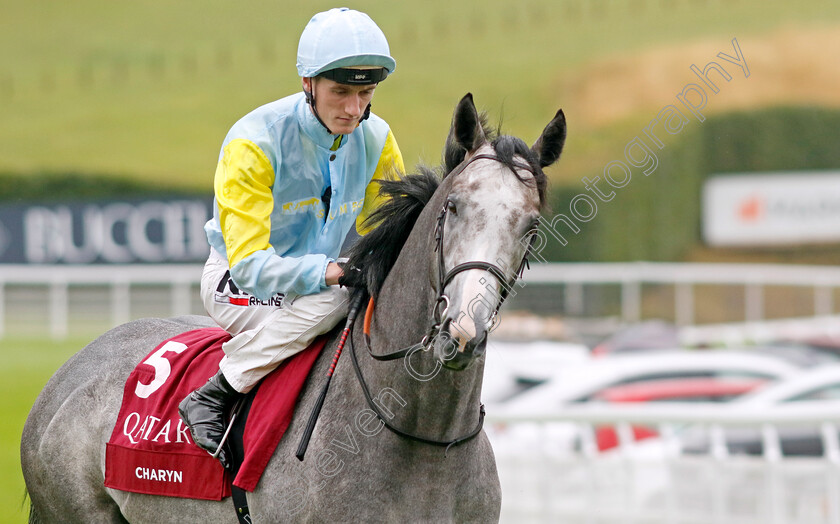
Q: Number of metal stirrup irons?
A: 1